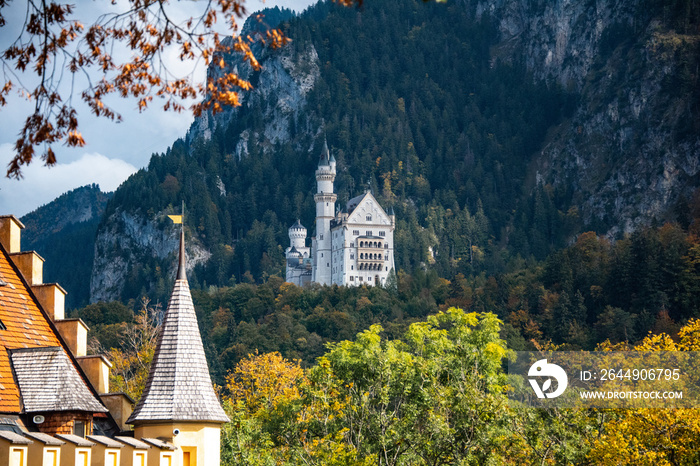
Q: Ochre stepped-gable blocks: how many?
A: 6